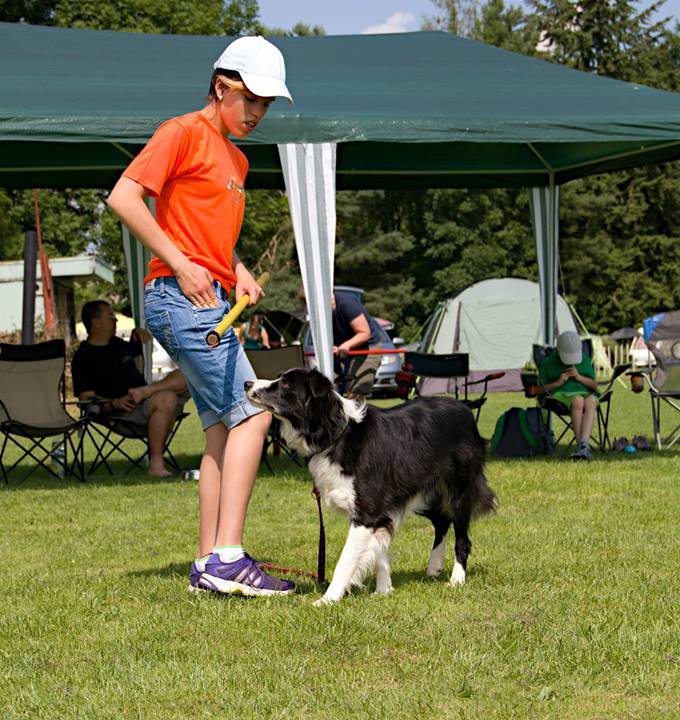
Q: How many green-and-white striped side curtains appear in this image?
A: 3